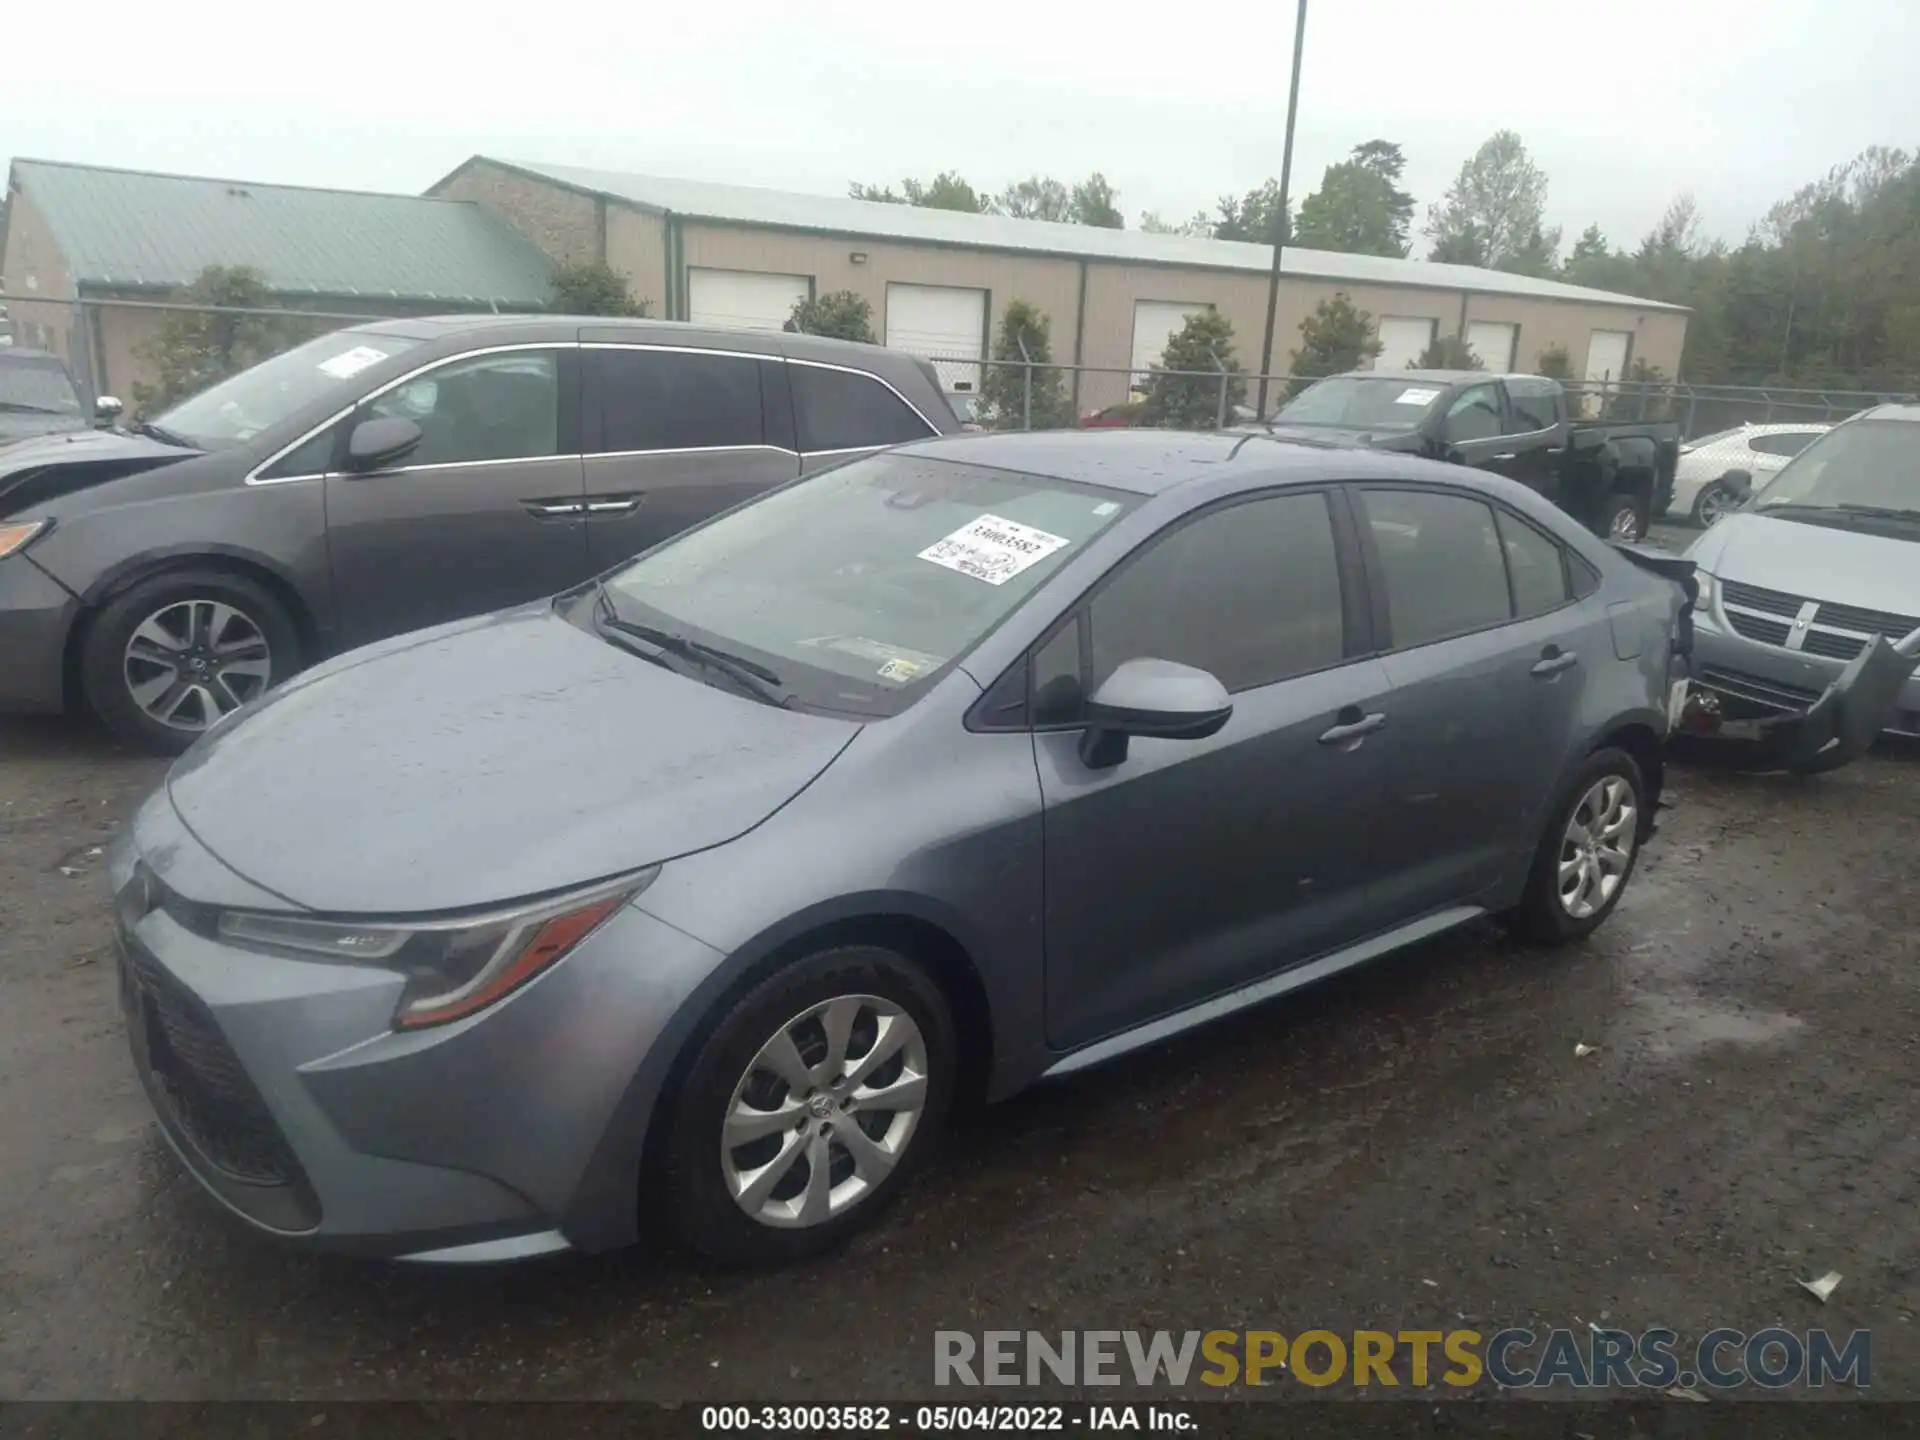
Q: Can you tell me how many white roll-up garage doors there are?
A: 6